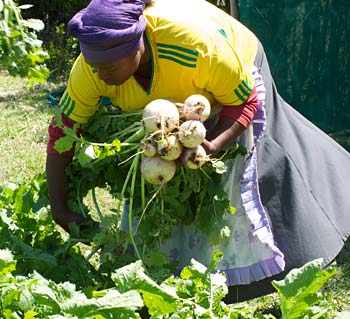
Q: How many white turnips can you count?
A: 7